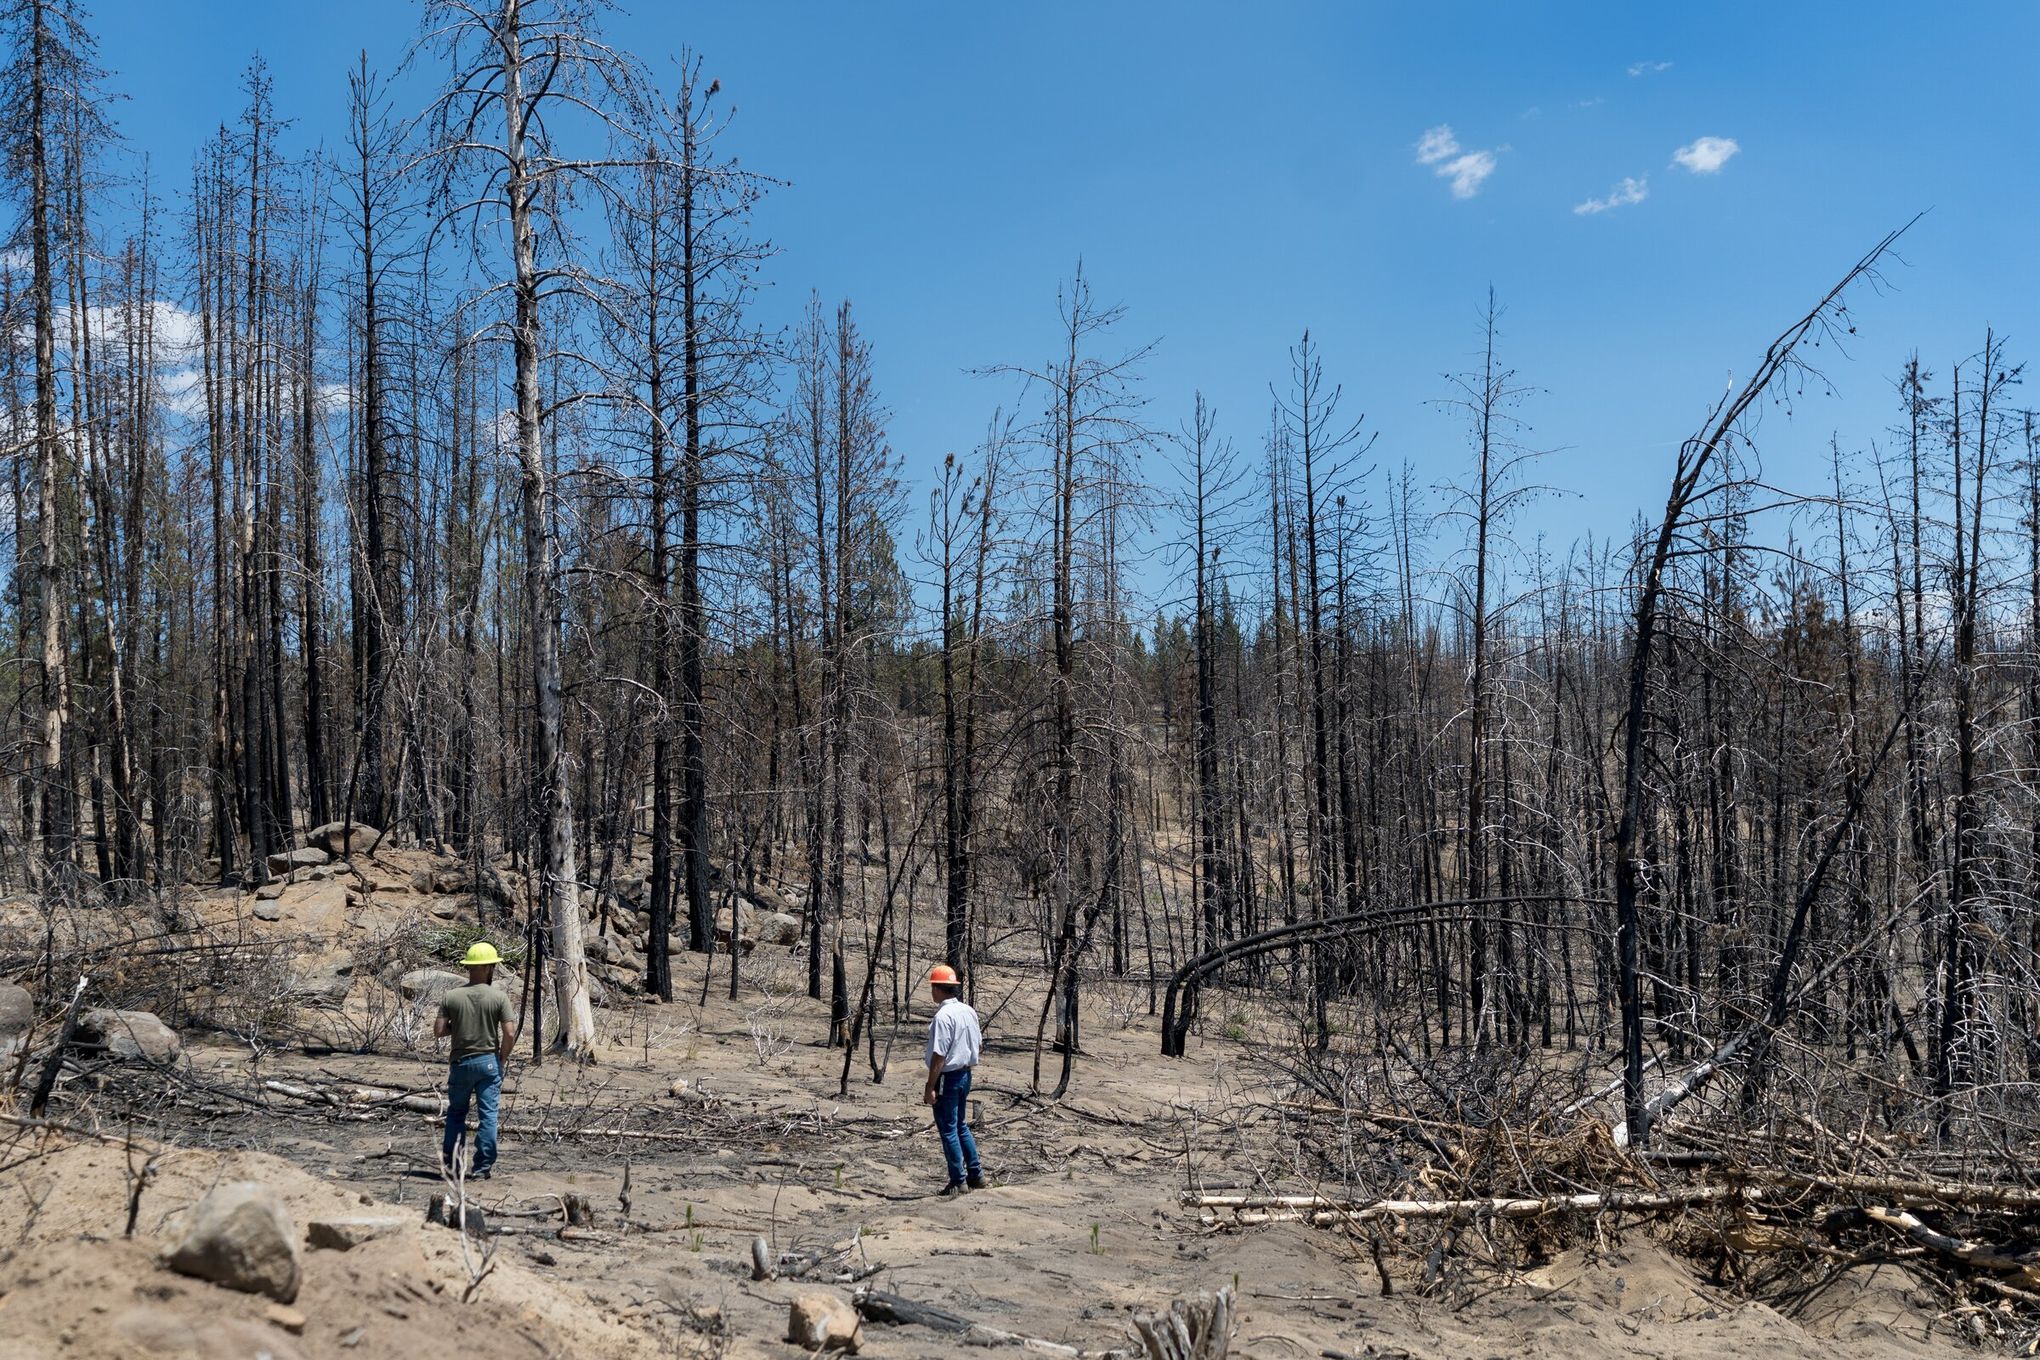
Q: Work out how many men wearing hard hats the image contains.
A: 2